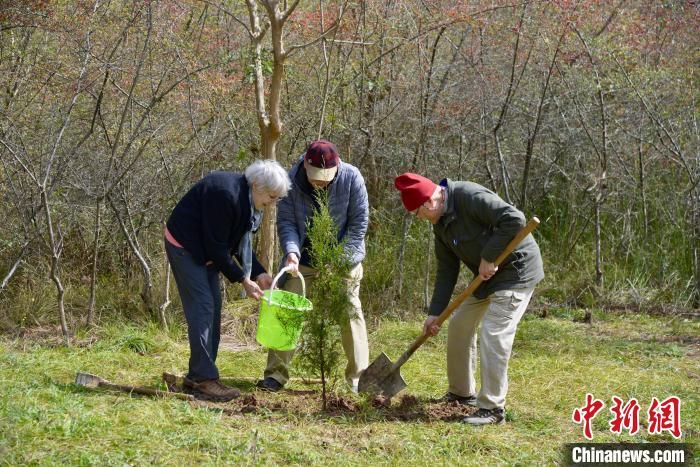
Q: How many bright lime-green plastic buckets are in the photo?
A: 1